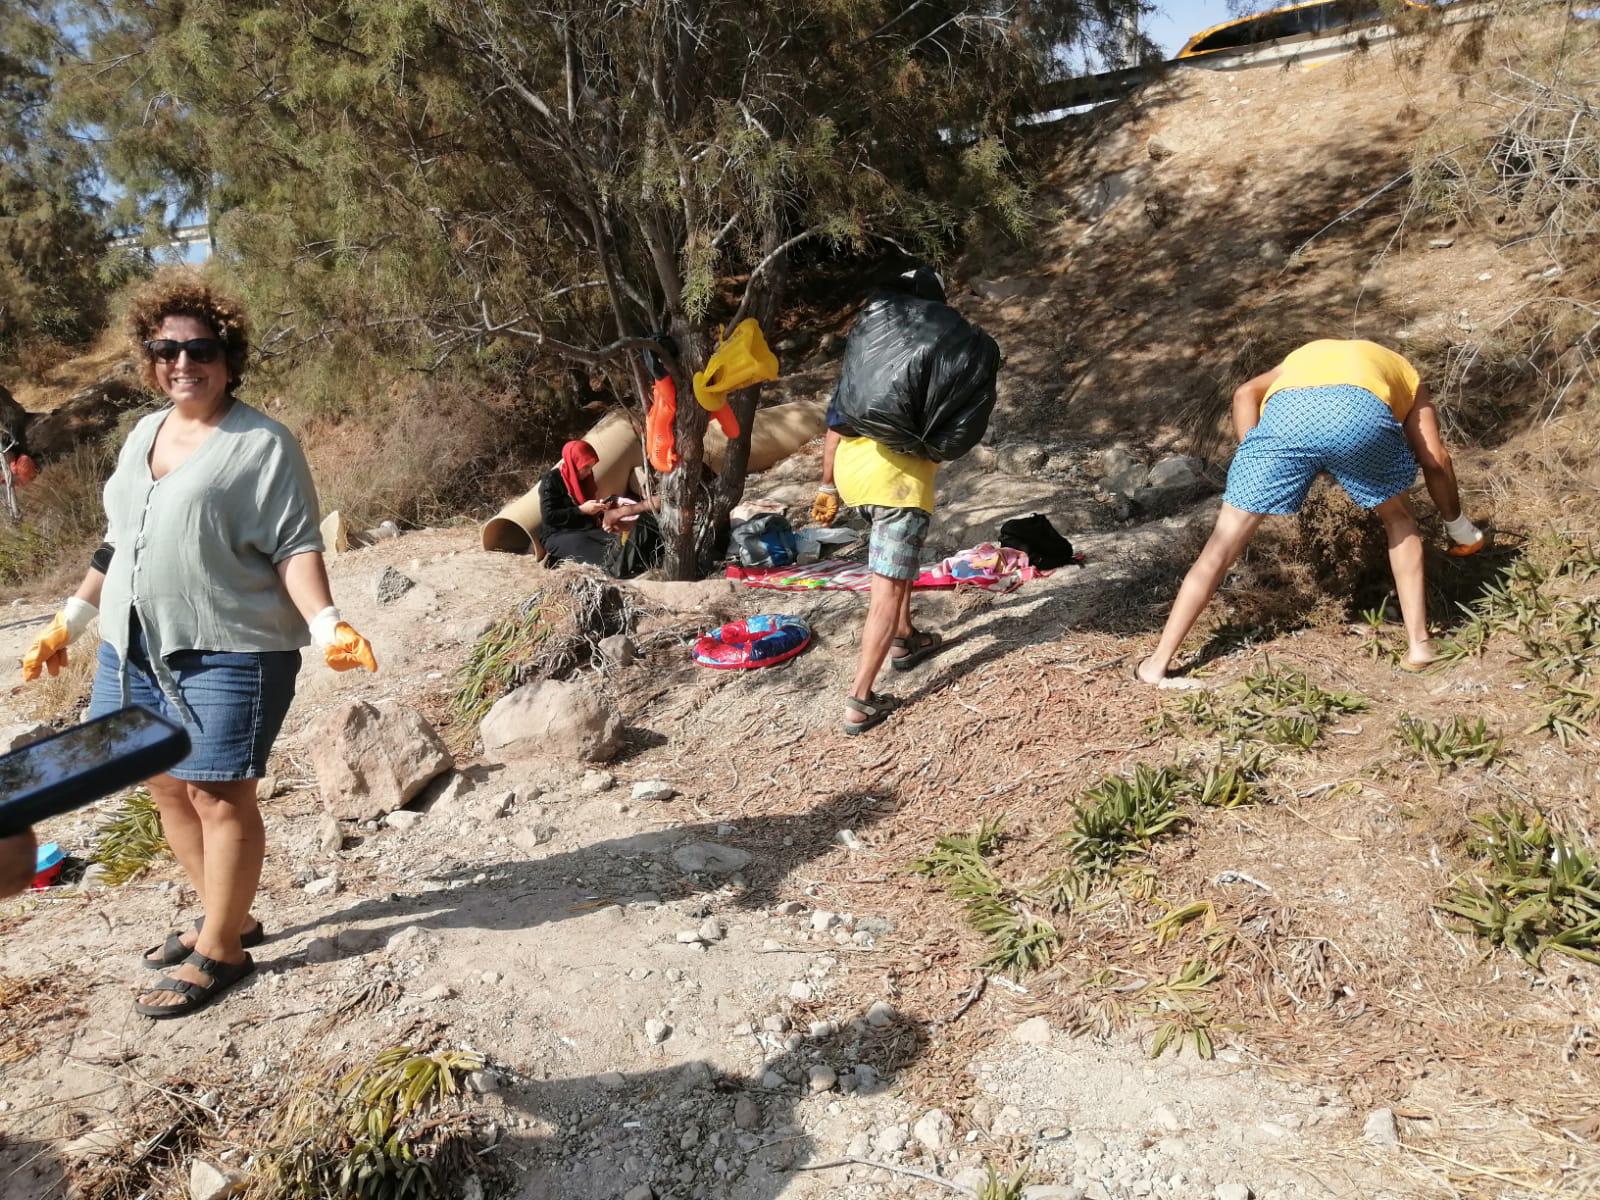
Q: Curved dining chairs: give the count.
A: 0